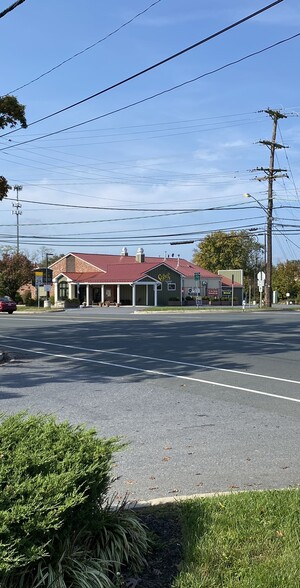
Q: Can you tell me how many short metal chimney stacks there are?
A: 2